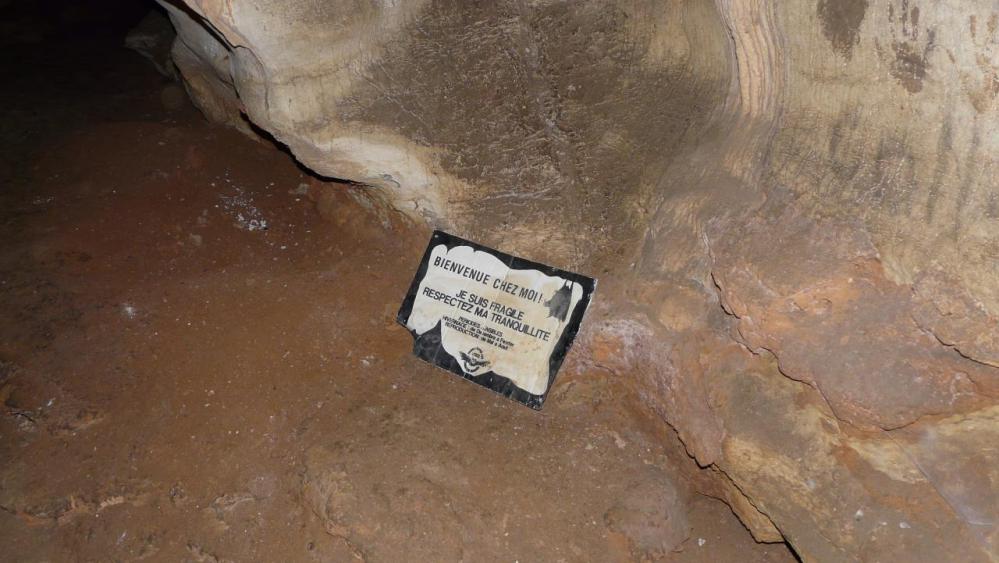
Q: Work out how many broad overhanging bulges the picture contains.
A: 1